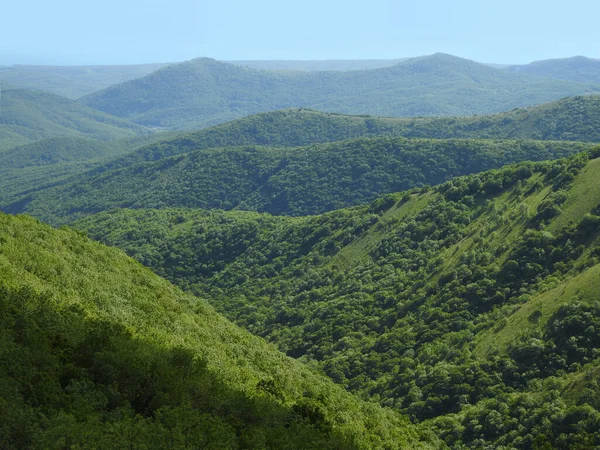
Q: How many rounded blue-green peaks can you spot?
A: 3